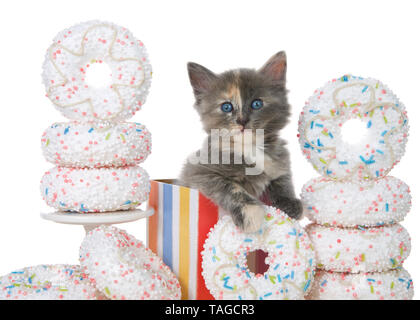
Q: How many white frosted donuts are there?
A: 10